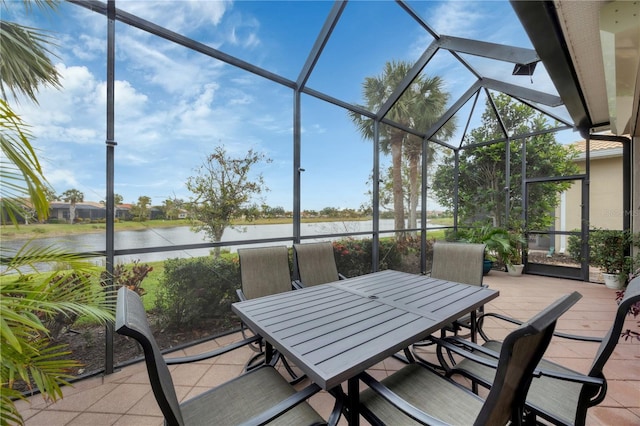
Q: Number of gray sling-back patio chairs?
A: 6